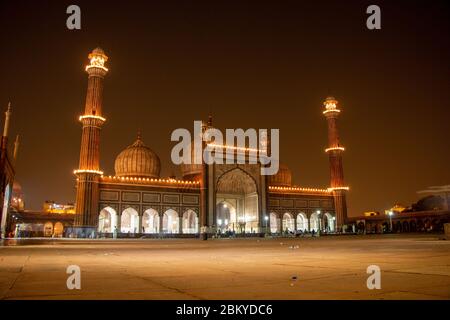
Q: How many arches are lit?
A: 11